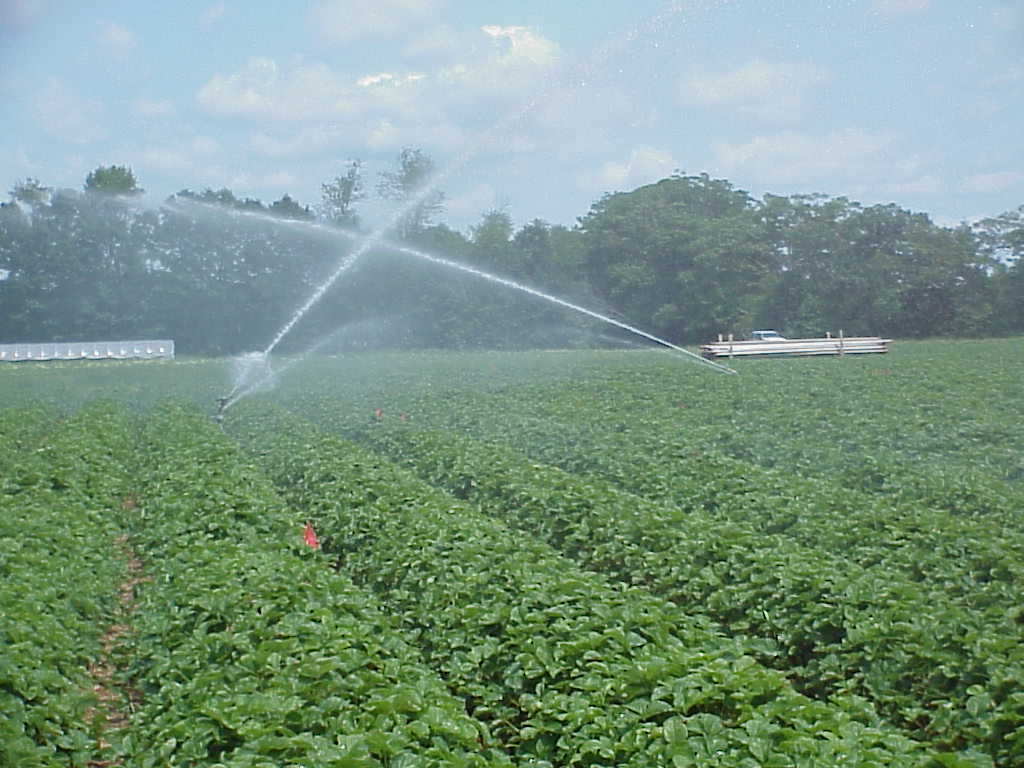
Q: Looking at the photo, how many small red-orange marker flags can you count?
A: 3